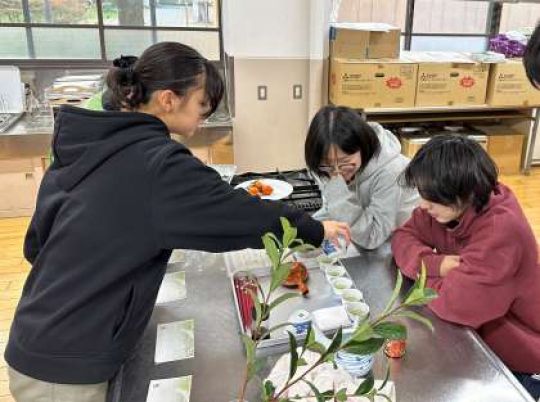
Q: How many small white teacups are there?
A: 5